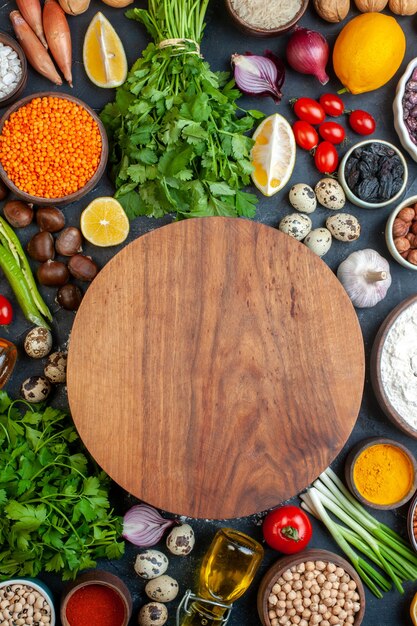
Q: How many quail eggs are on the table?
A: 12